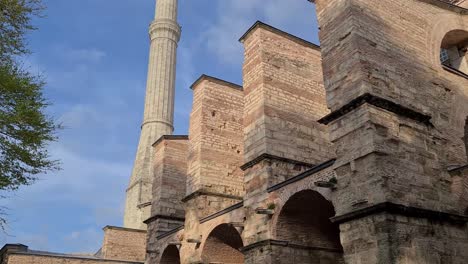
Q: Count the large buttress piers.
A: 4